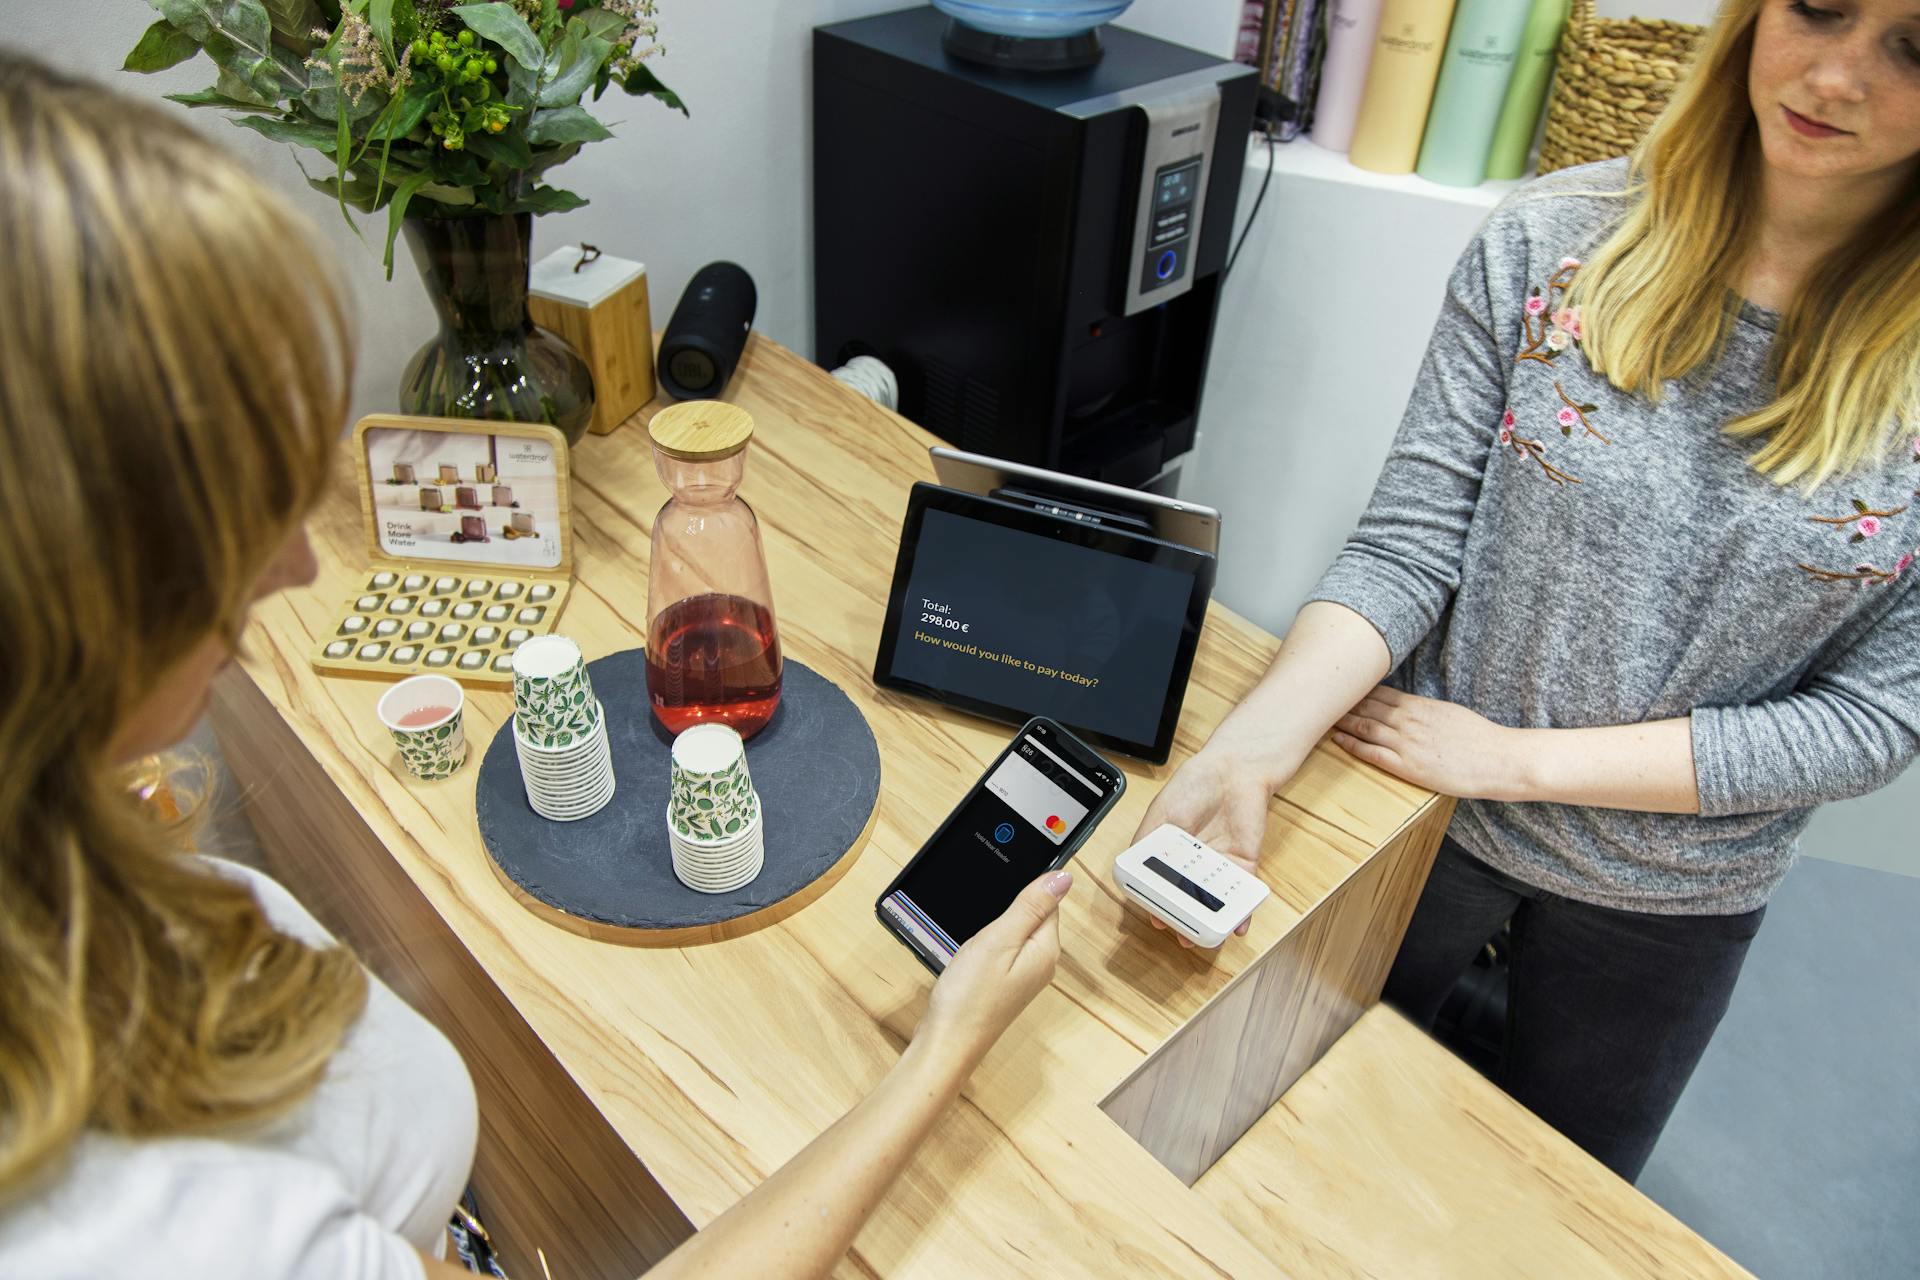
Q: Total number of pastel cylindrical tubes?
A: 4